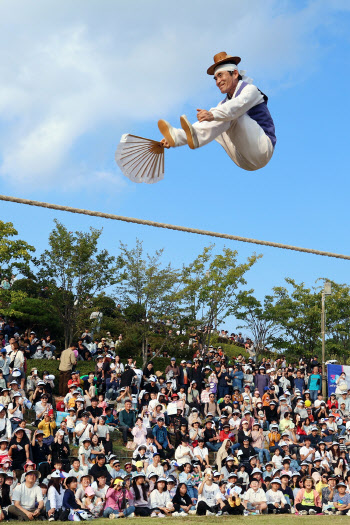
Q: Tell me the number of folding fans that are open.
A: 1